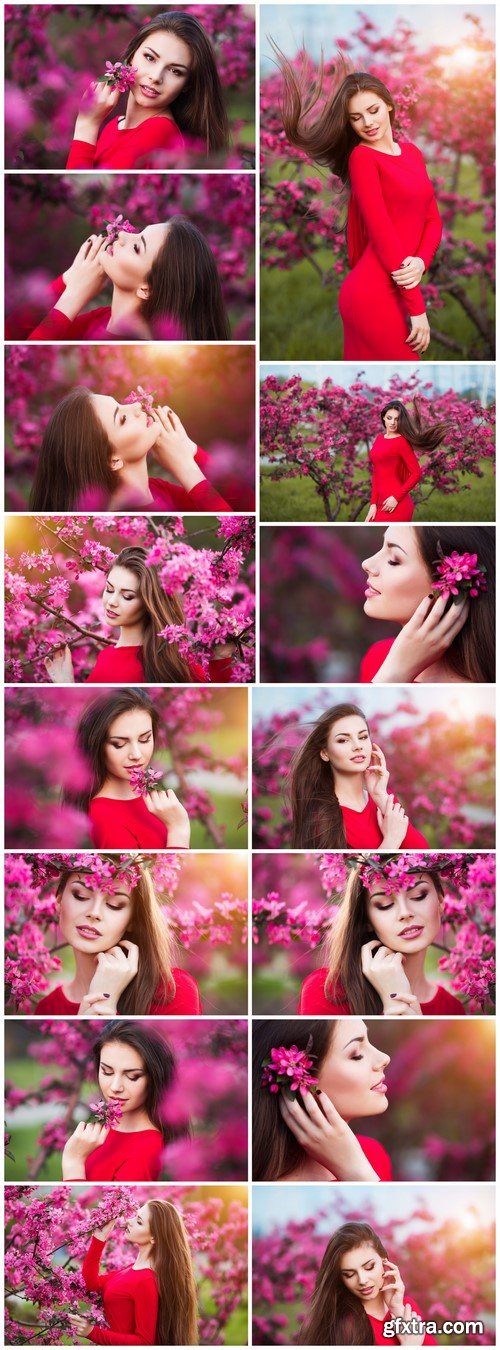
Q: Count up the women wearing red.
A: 15